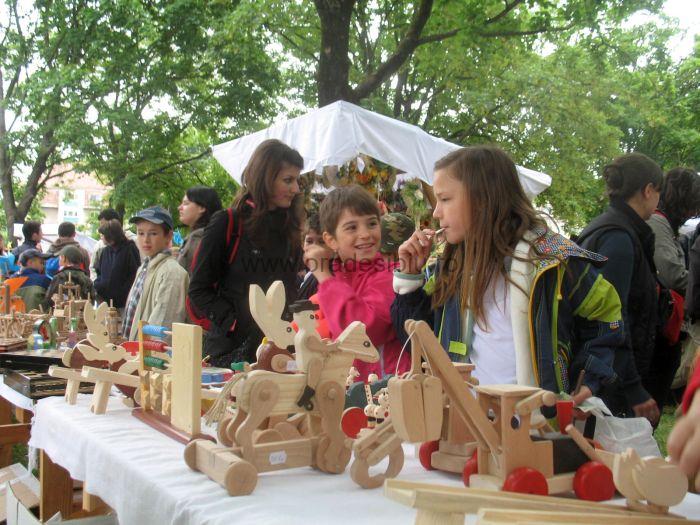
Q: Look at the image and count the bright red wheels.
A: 5